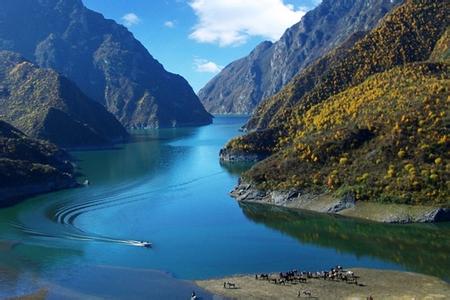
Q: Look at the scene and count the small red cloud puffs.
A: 0